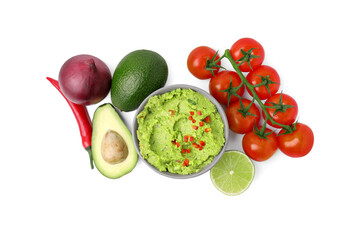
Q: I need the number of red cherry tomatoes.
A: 8